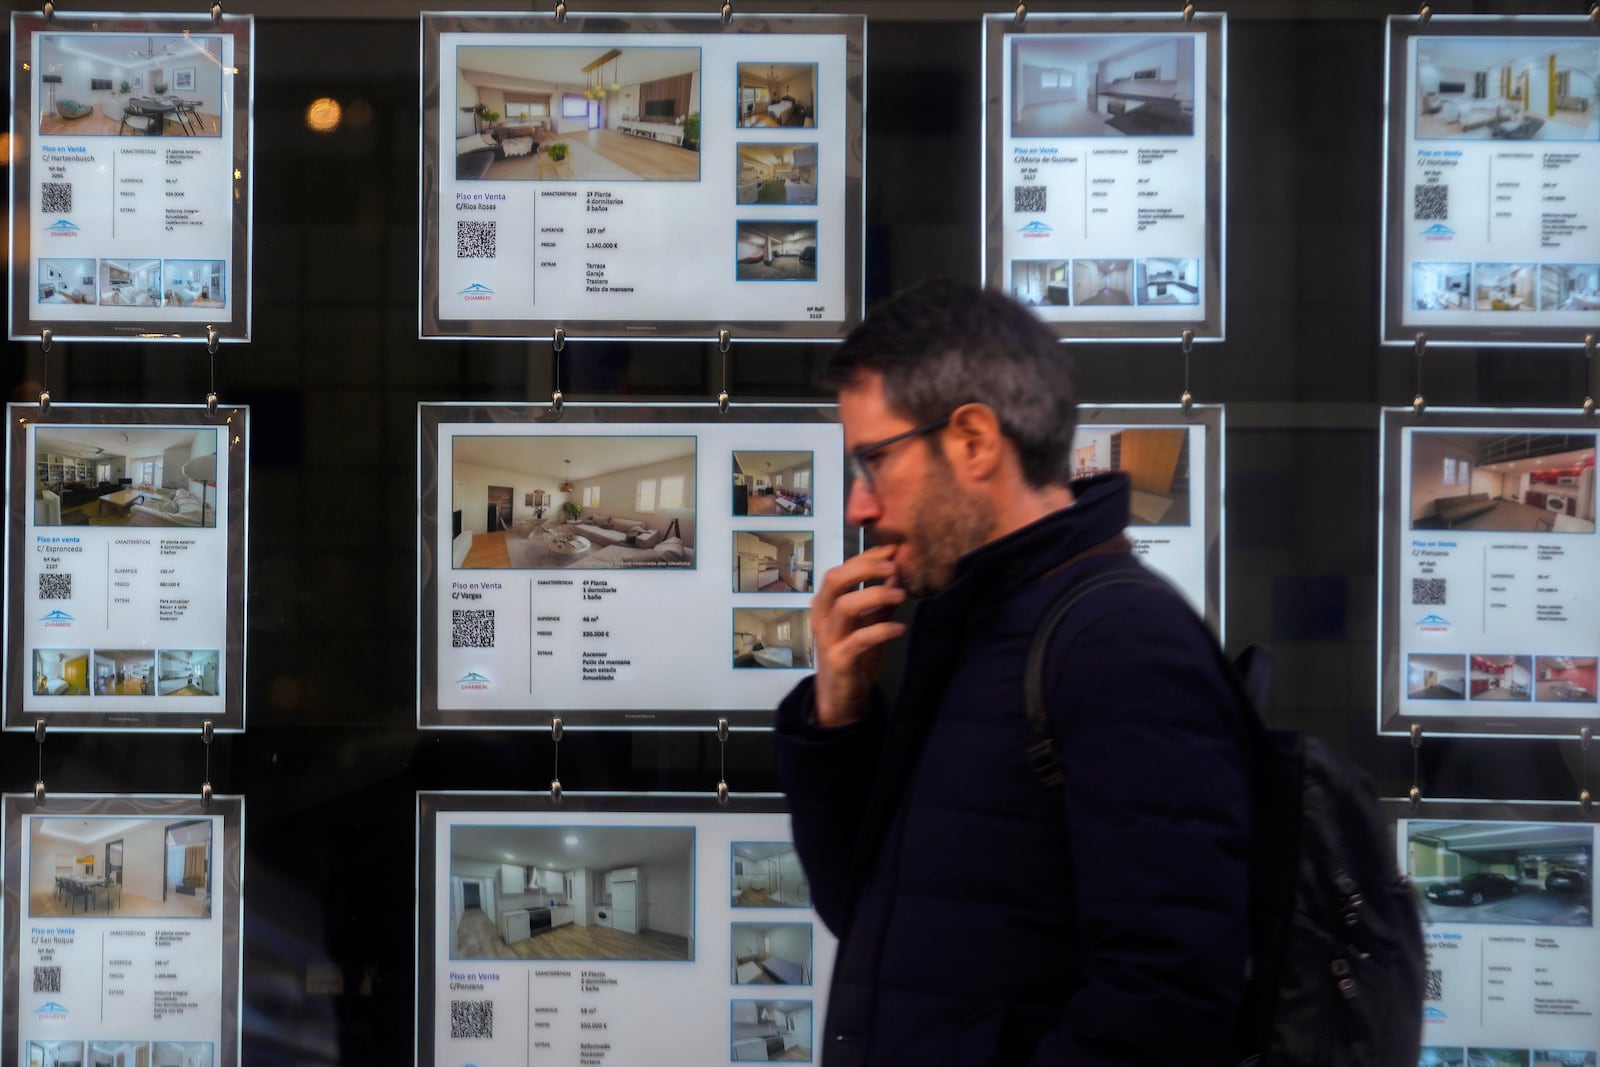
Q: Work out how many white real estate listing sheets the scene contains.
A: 11